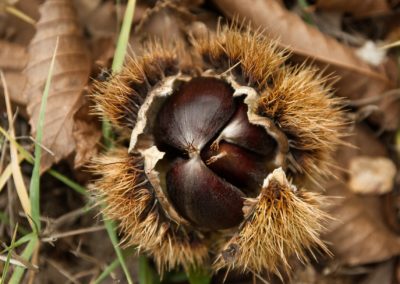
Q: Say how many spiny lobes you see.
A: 4